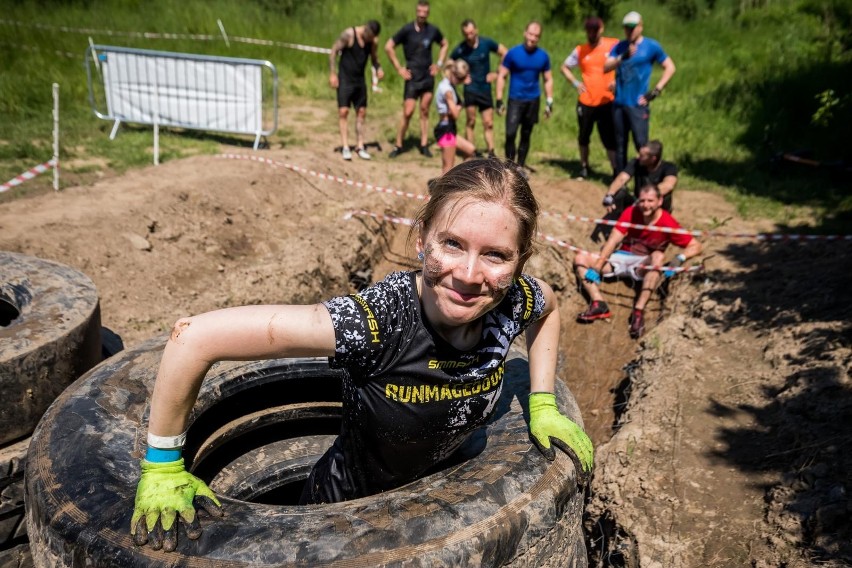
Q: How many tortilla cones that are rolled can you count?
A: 0